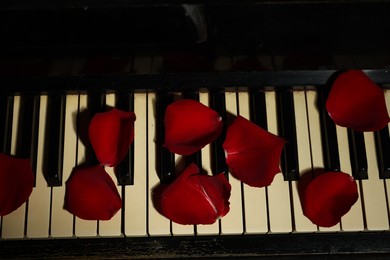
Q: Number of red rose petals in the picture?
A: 8